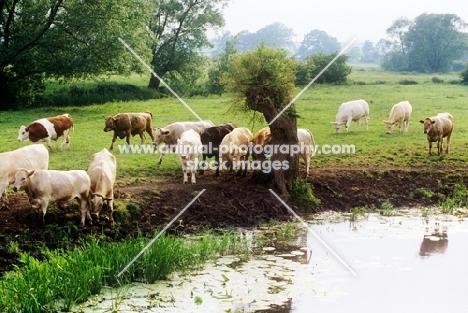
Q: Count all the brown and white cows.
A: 1